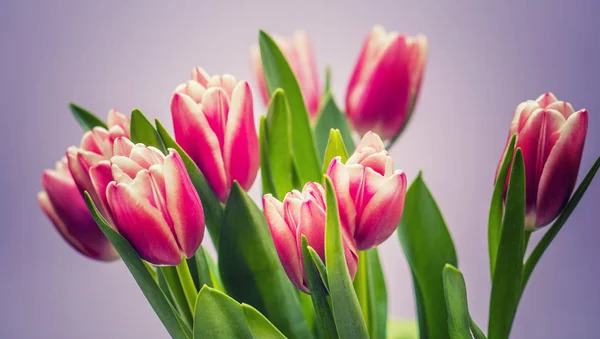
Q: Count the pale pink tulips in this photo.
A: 1